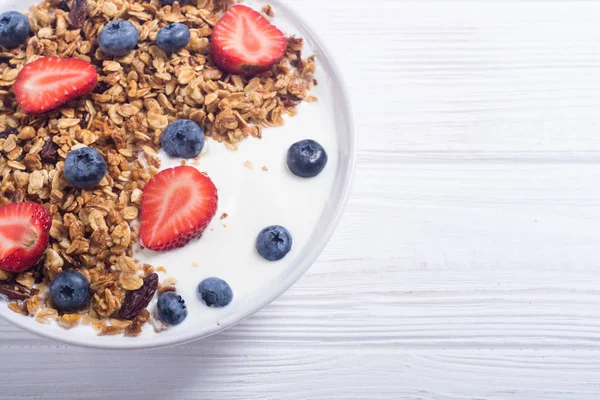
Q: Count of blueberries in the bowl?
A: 10